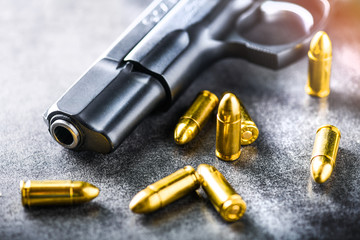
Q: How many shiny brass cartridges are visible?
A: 8